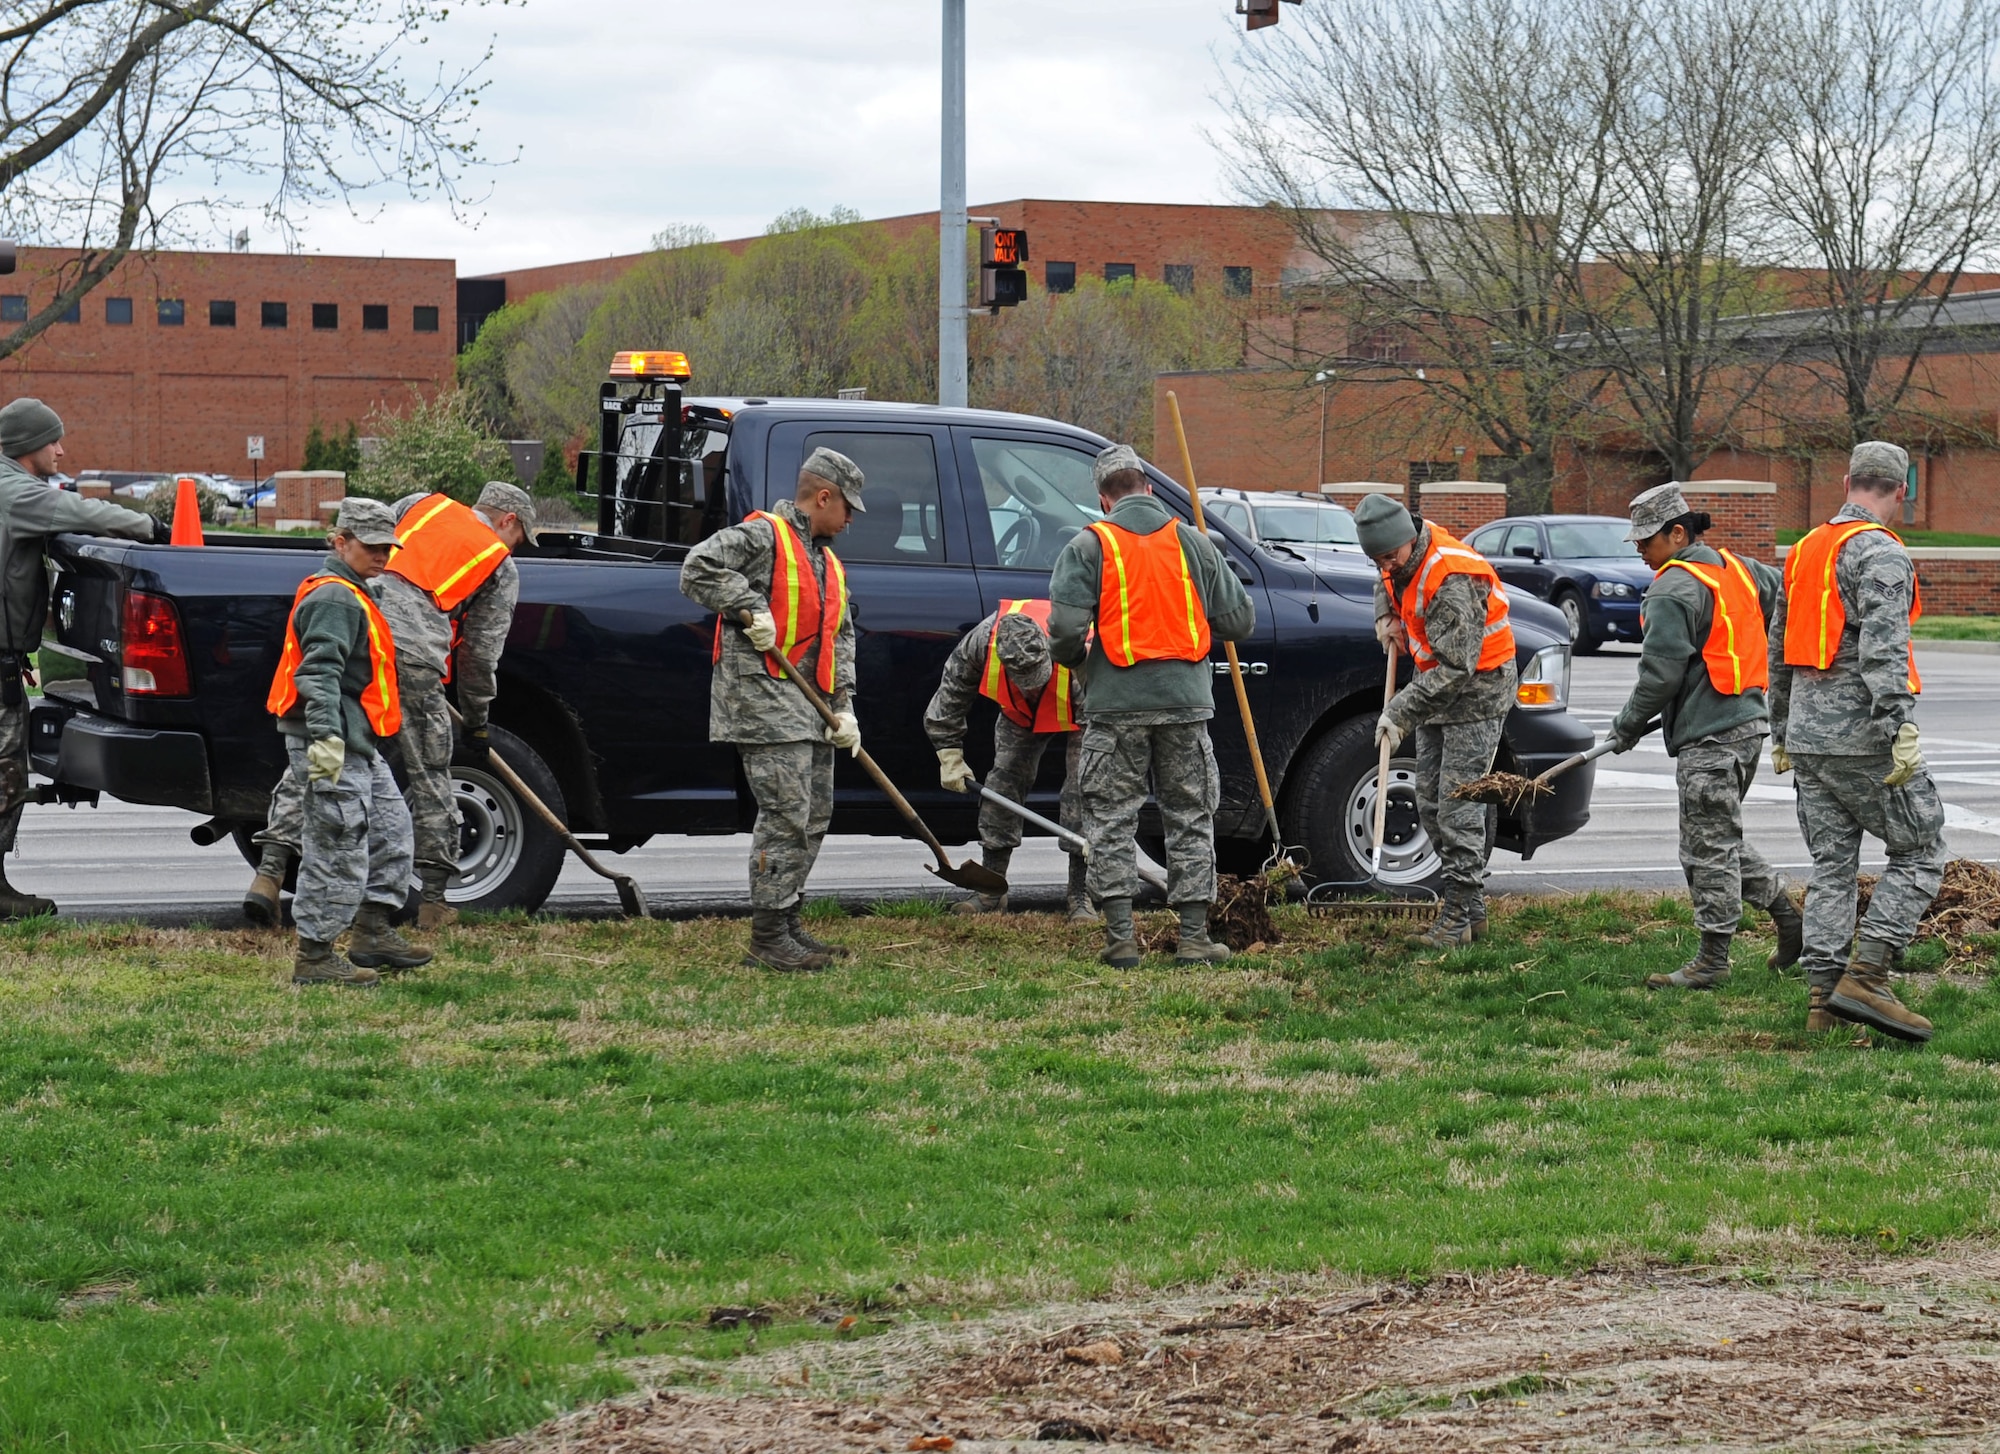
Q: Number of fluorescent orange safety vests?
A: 8